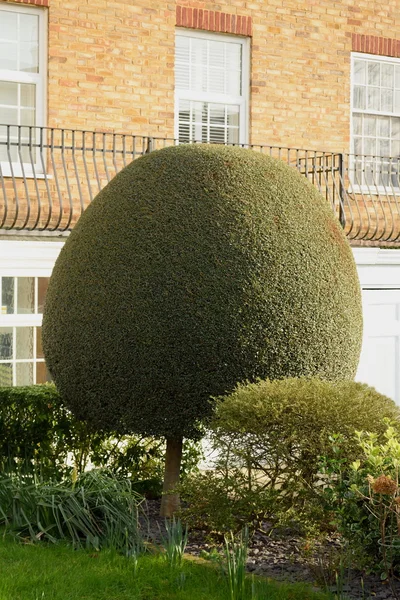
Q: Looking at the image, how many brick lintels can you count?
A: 3